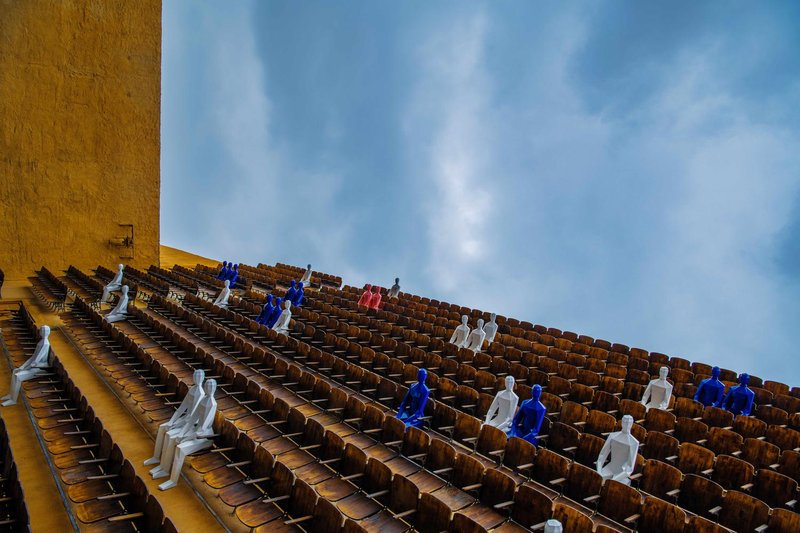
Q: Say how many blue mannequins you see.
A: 11